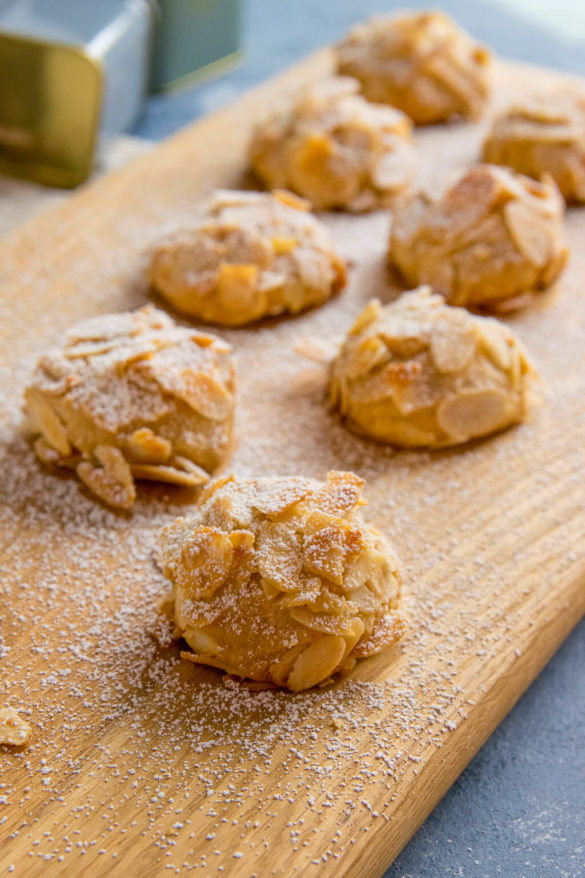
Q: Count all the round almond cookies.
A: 8